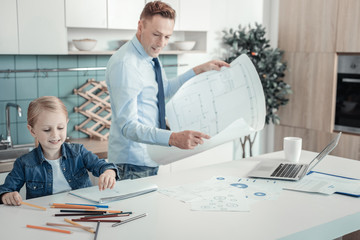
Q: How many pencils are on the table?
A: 15